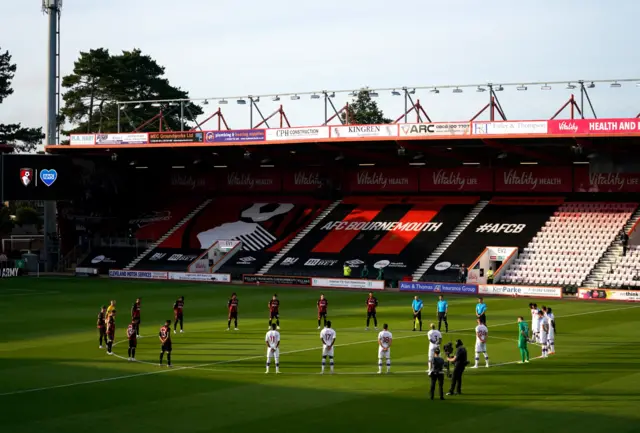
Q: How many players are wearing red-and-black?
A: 10